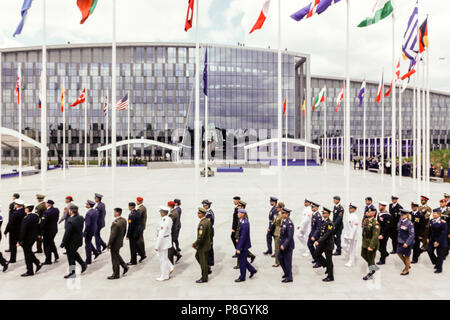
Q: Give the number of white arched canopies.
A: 3